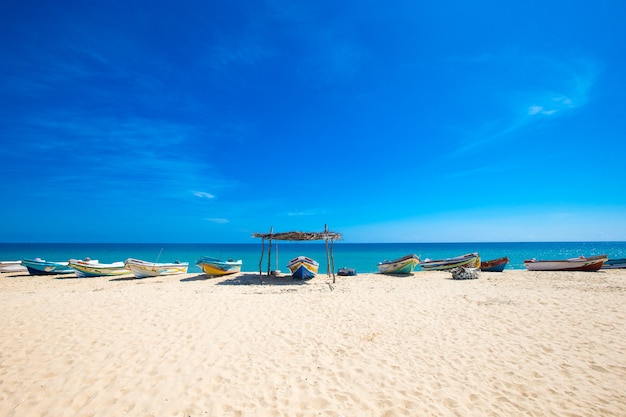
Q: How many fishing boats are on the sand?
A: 11